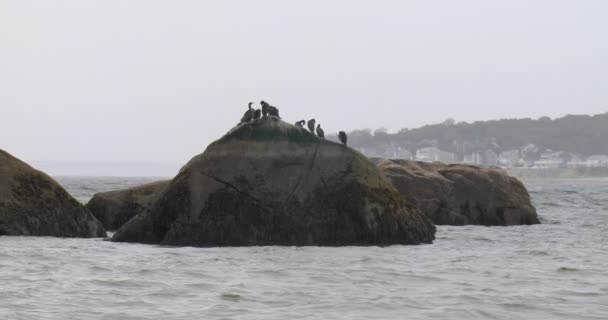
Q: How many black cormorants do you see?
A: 8